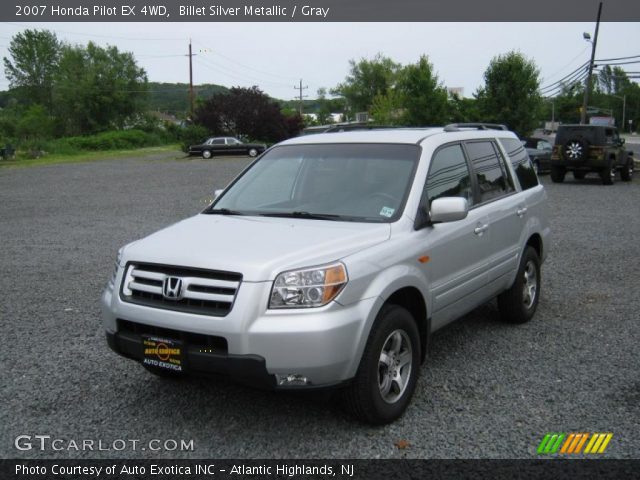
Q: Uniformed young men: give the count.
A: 0